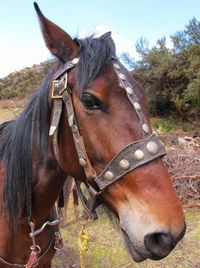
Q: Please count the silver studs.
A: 11